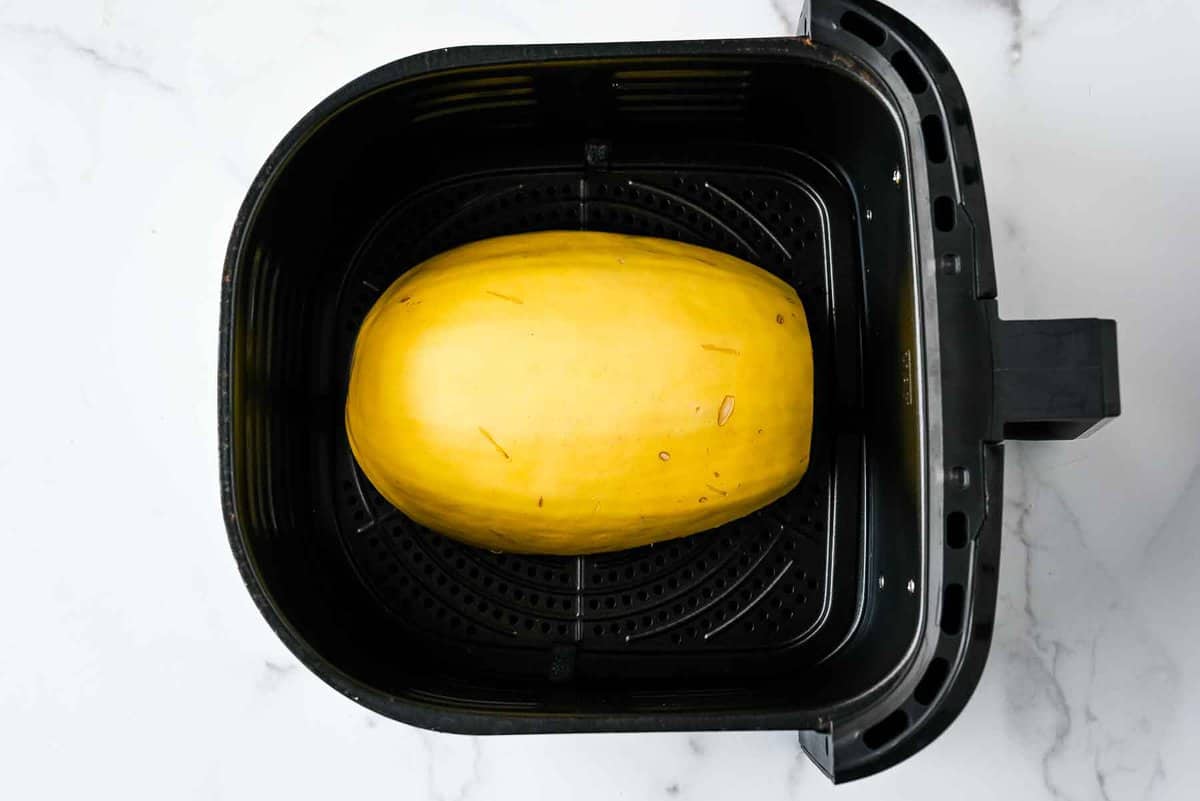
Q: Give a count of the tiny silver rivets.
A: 4